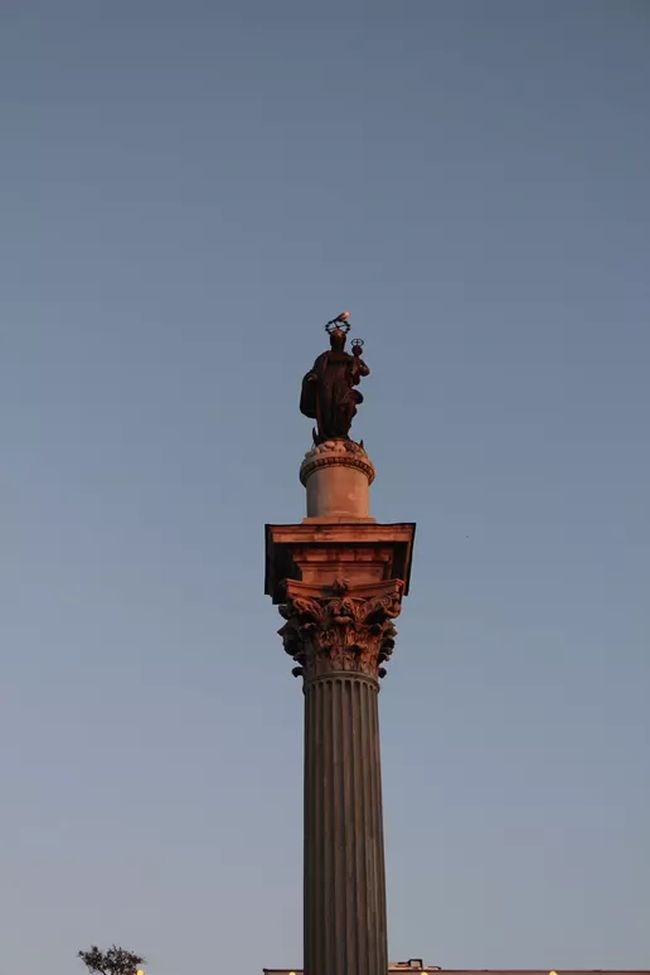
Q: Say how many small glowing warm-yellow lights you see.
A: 4